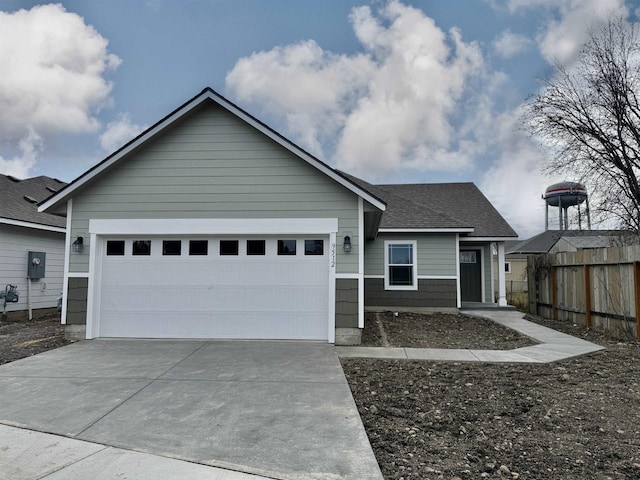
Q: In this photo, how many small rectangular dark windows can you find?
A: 8